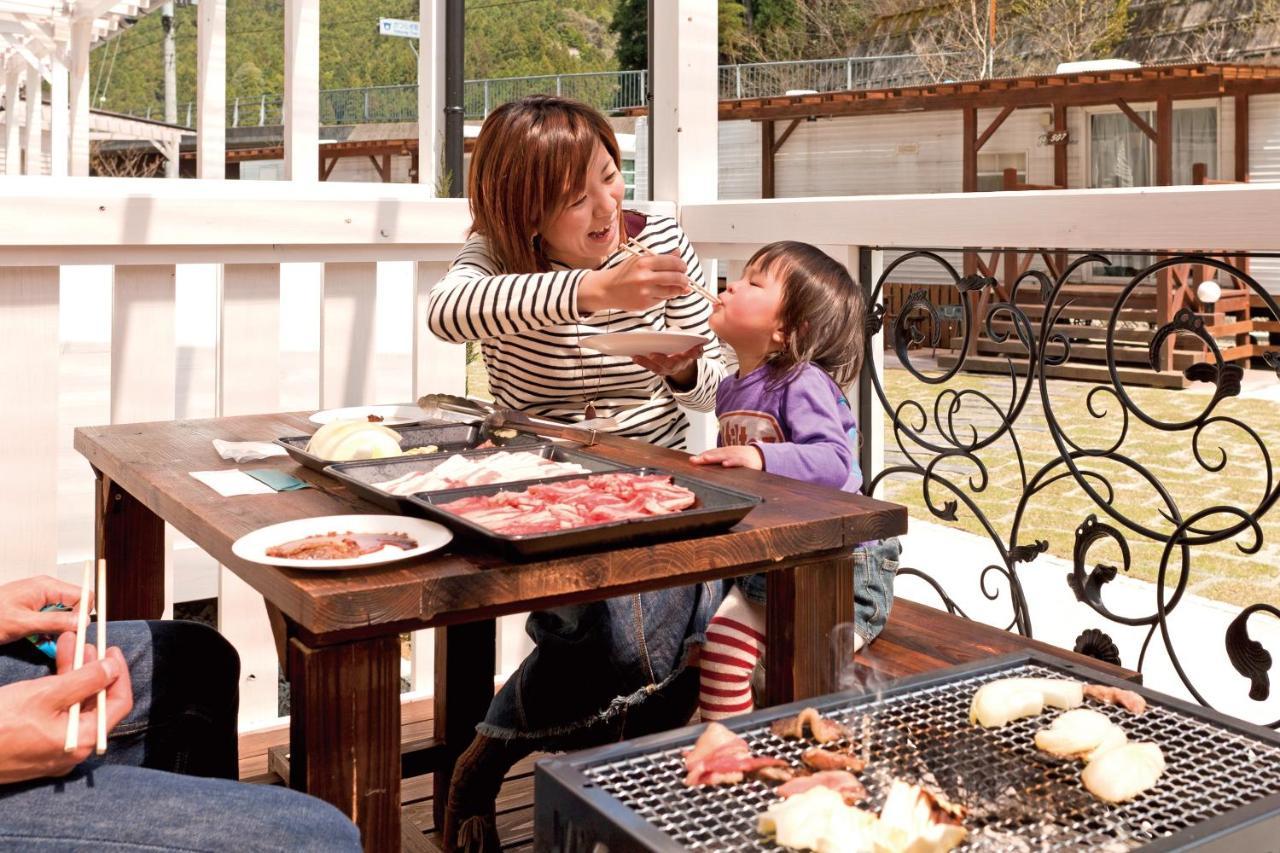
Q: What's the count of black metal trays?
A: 3